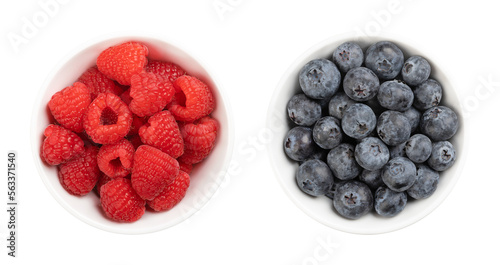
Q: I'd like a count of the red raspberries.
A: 15